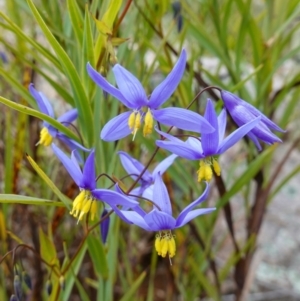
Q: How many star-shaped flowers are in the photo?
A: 6